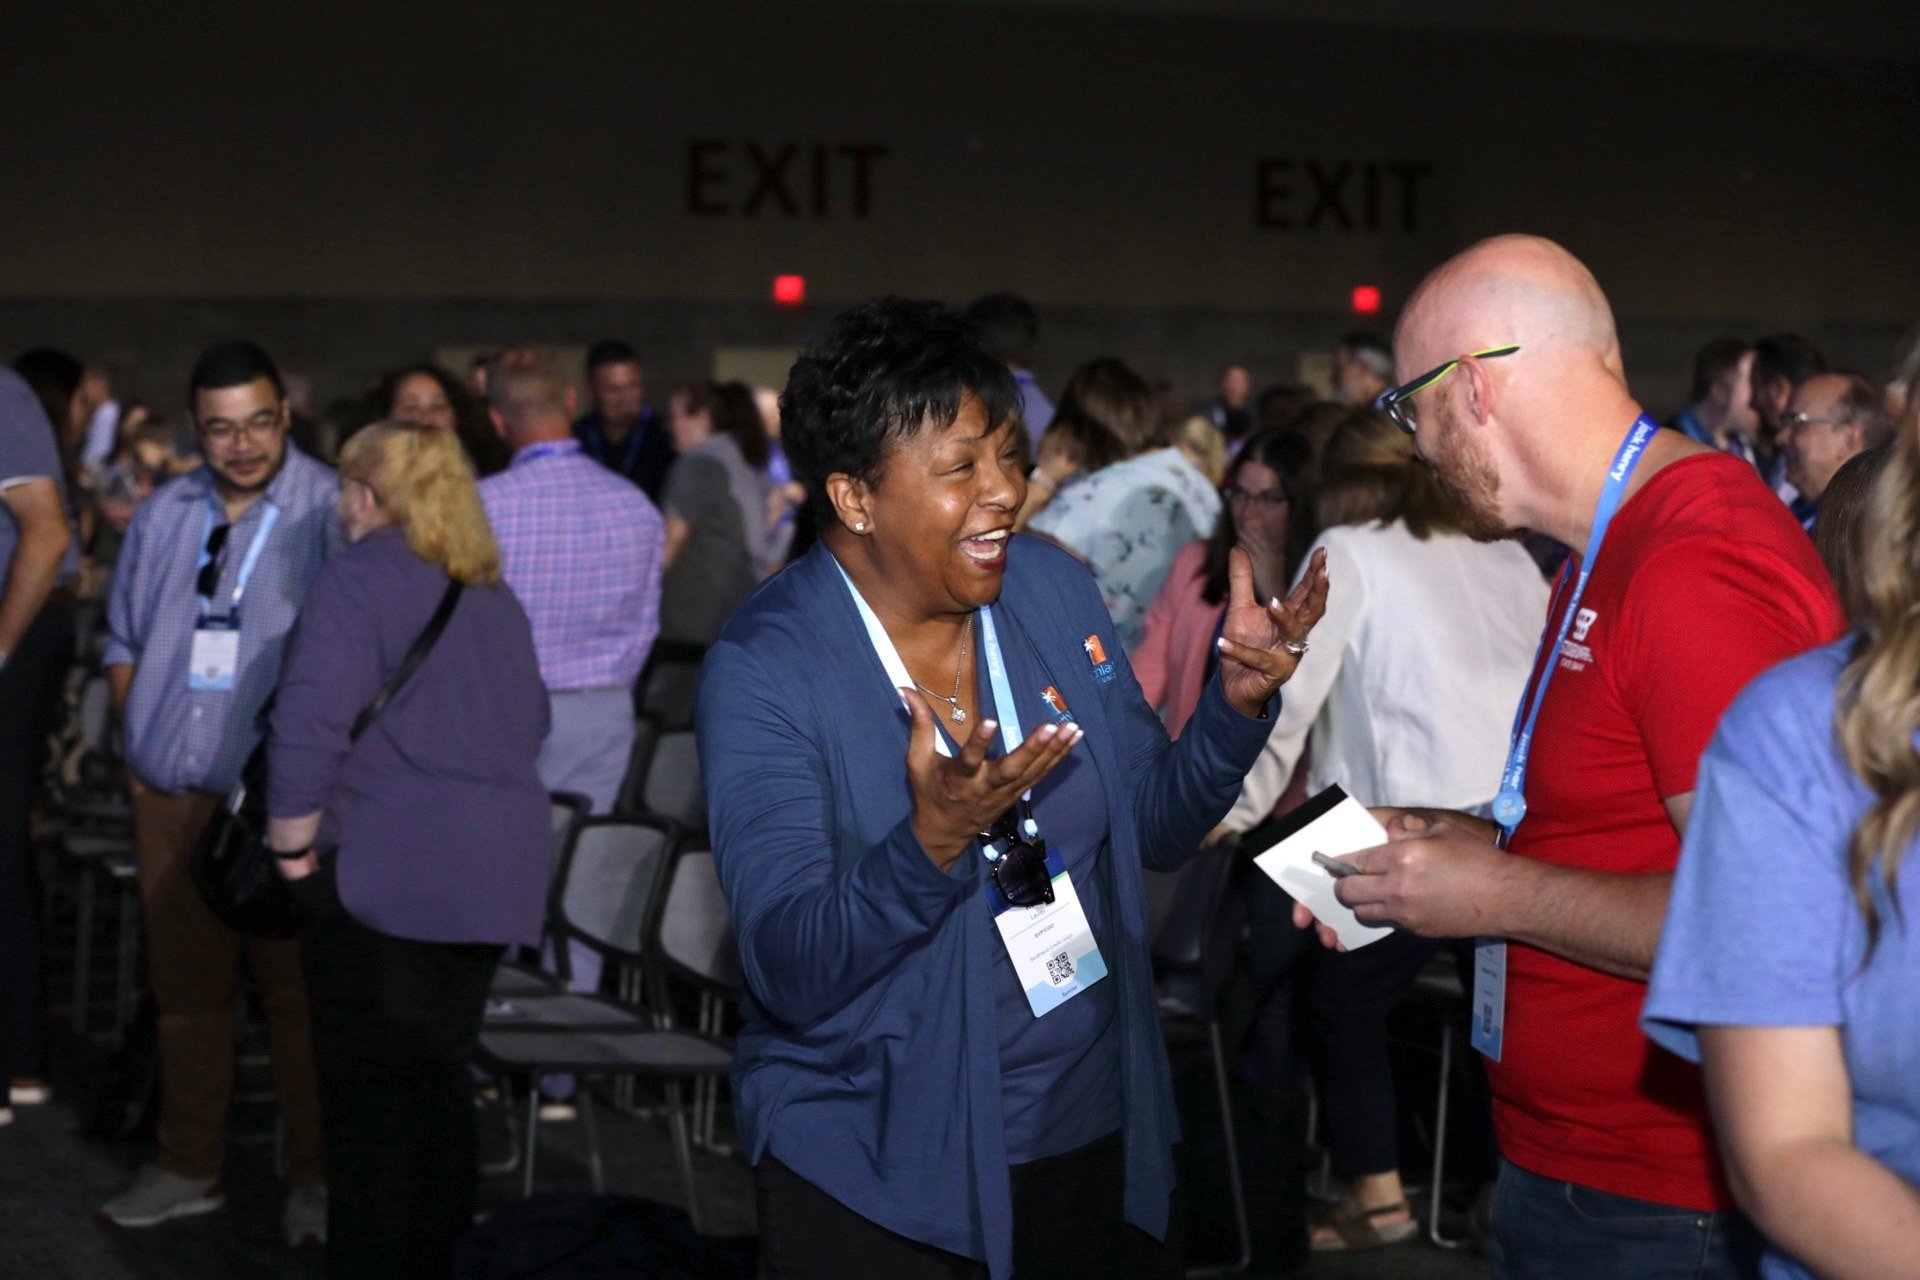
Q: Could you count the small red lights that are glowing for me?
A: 2